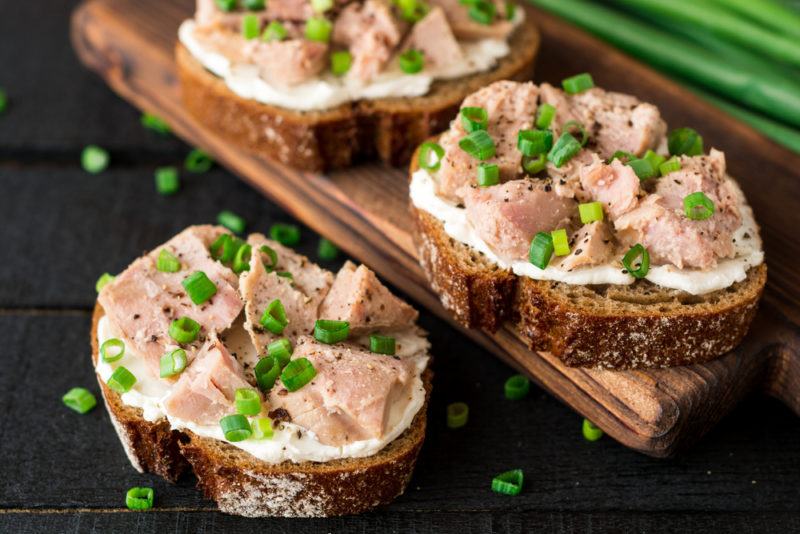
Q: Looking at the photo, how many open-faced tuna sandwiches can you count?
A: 3